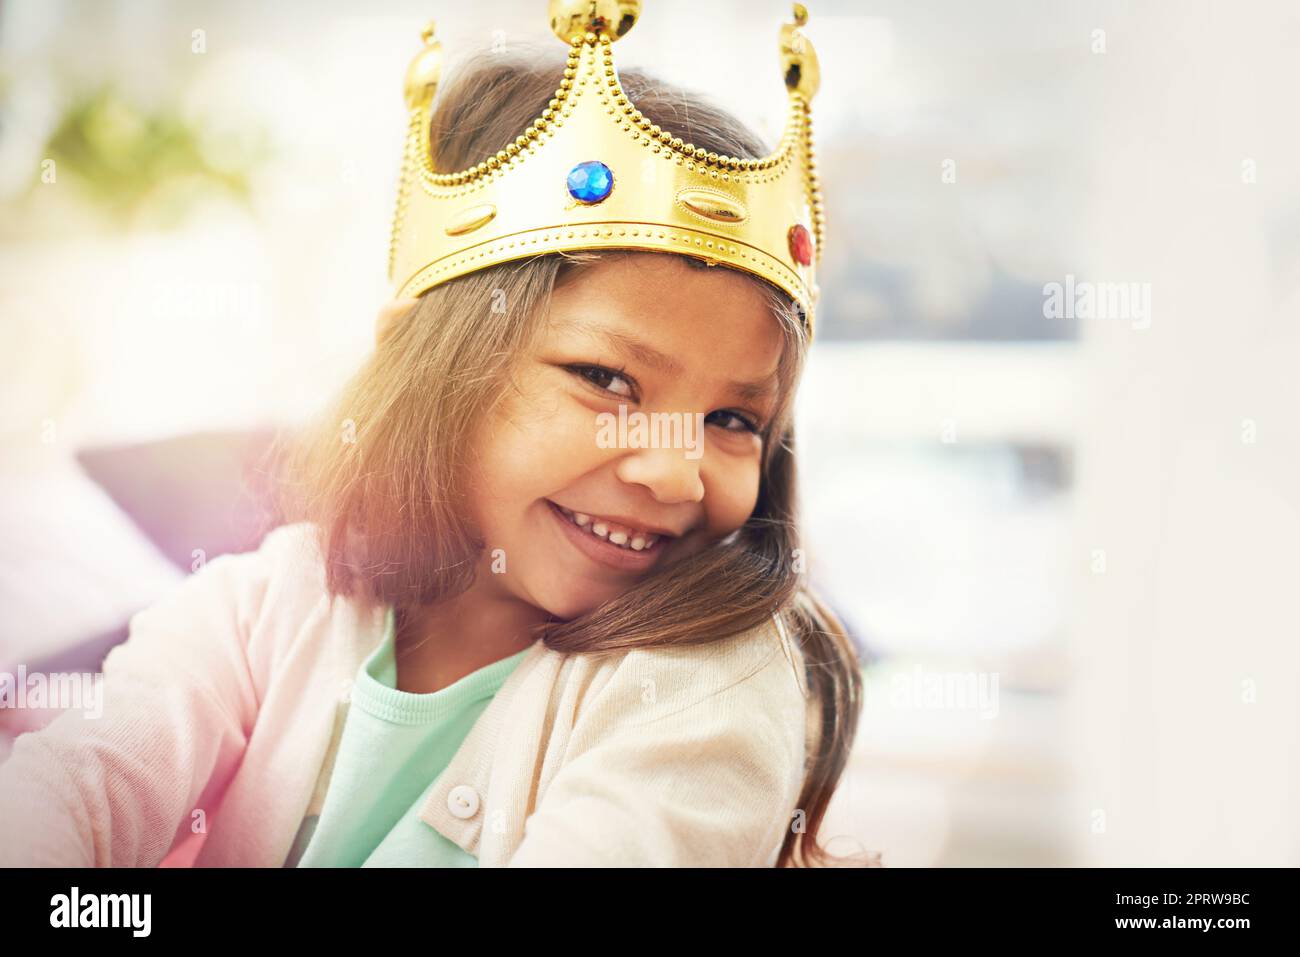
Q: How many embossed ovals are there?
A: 2